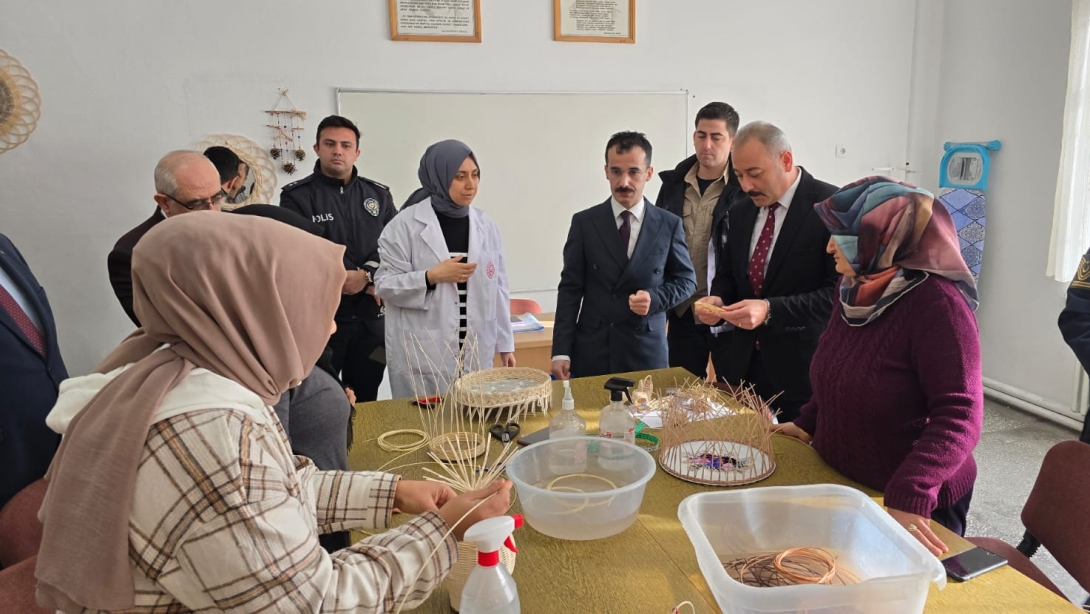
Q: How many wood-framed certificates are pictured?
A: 2